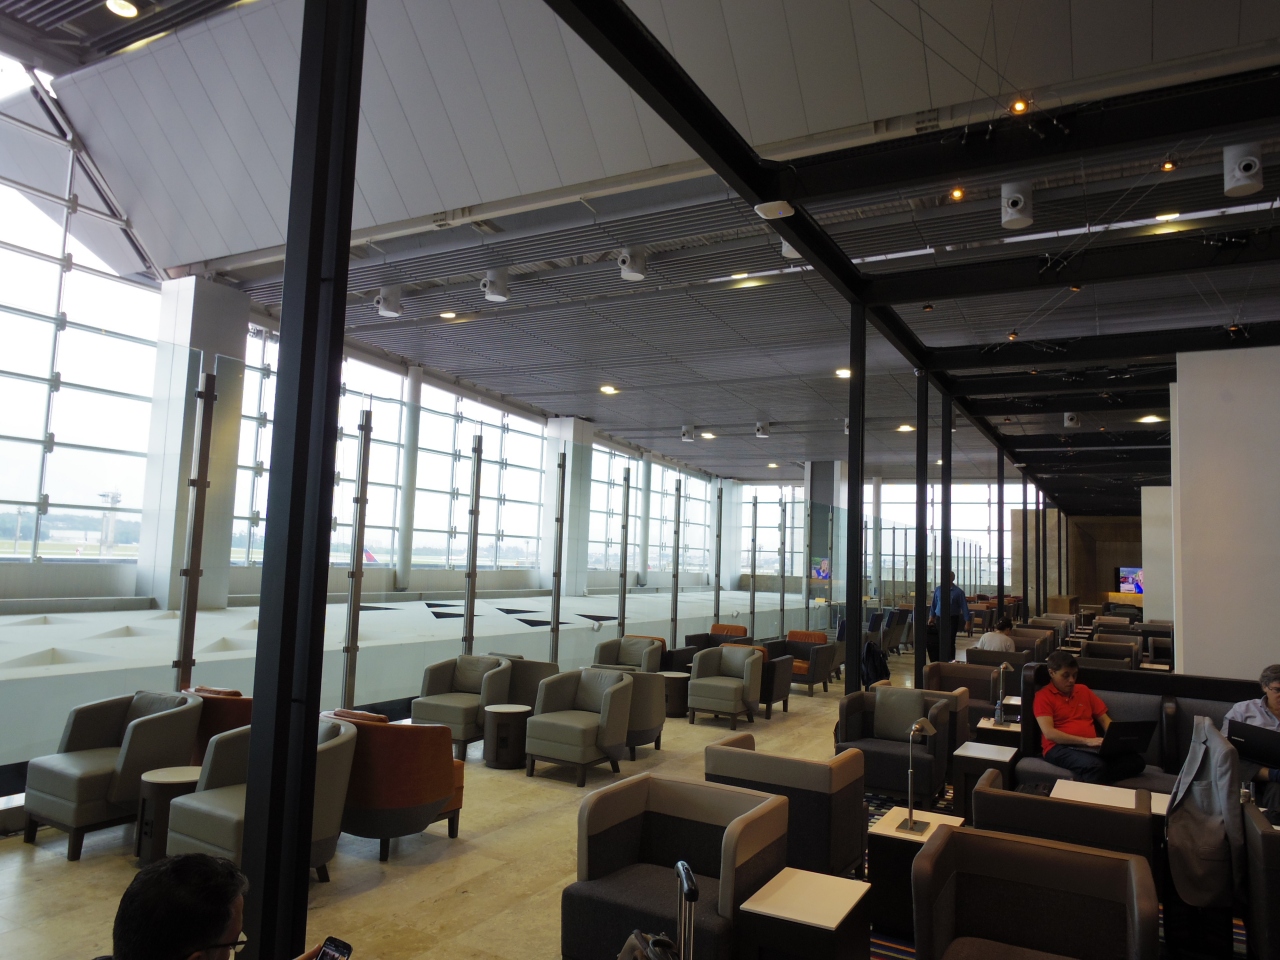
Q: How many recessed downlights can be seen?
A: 11